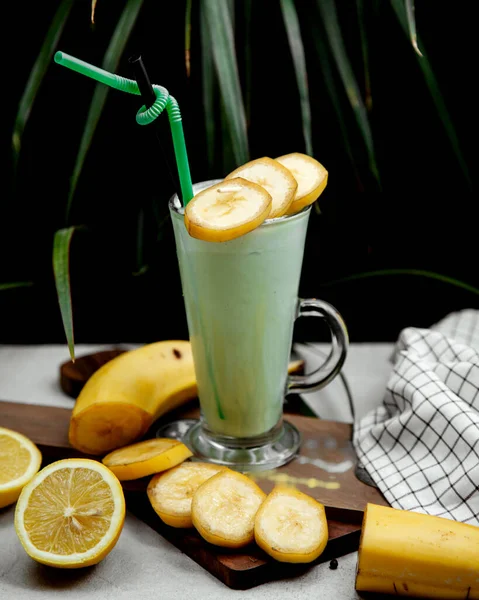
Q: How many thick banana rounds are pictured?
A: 7